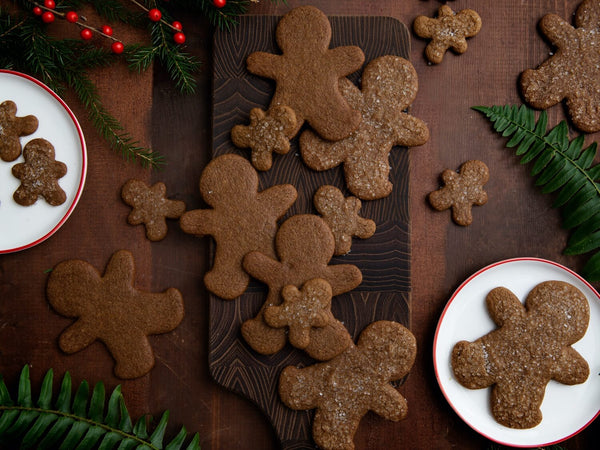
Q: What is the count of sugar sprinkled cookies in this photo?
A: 12